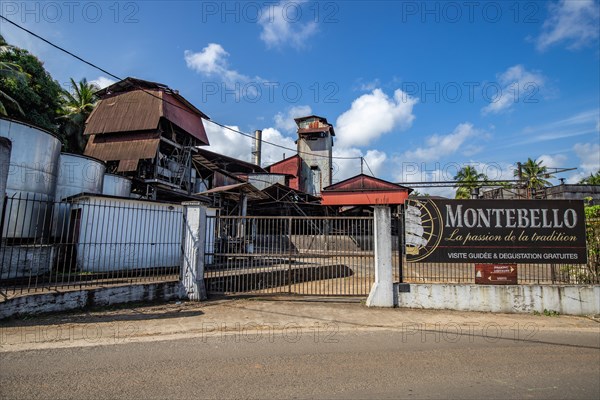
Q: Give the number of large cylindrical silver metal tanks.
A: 3